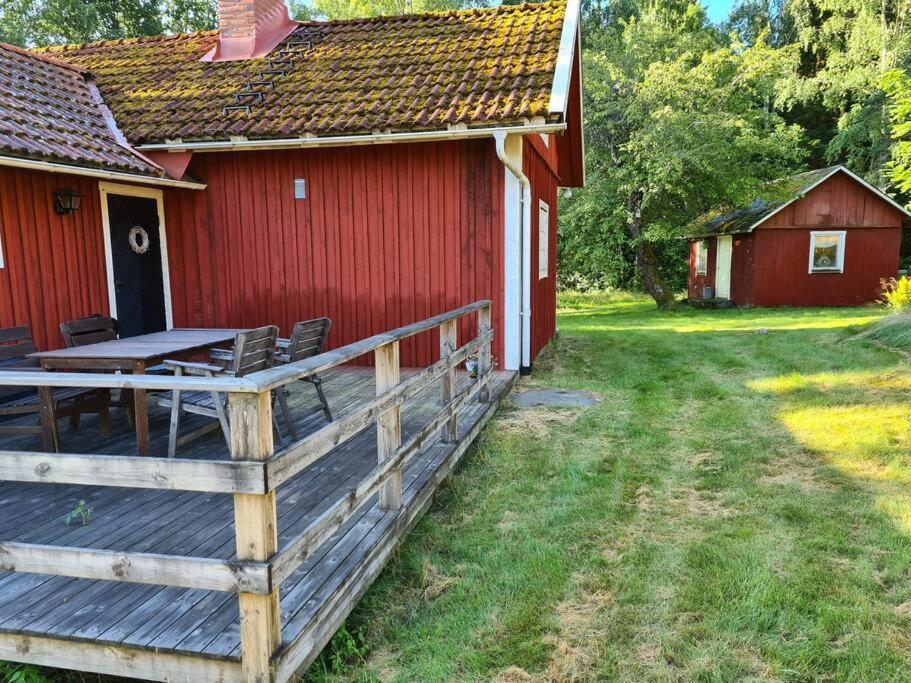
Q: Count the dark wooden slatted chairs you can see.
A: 4